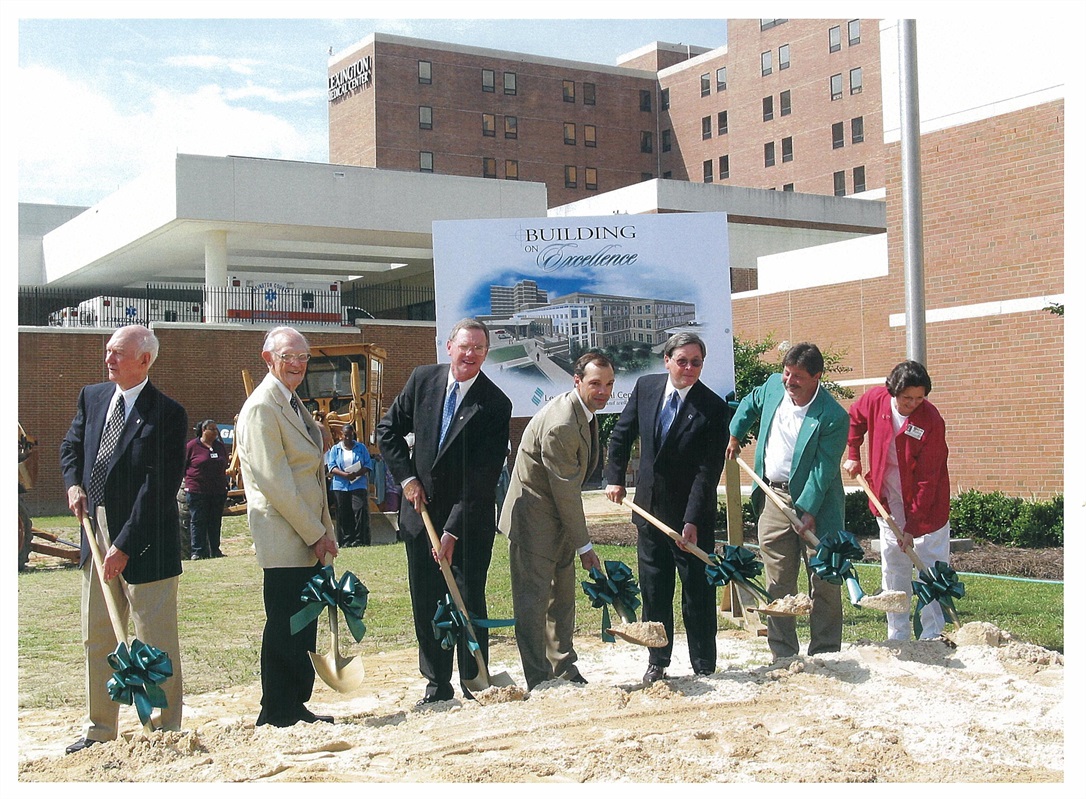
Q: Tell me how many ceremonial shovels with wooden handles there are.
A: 7